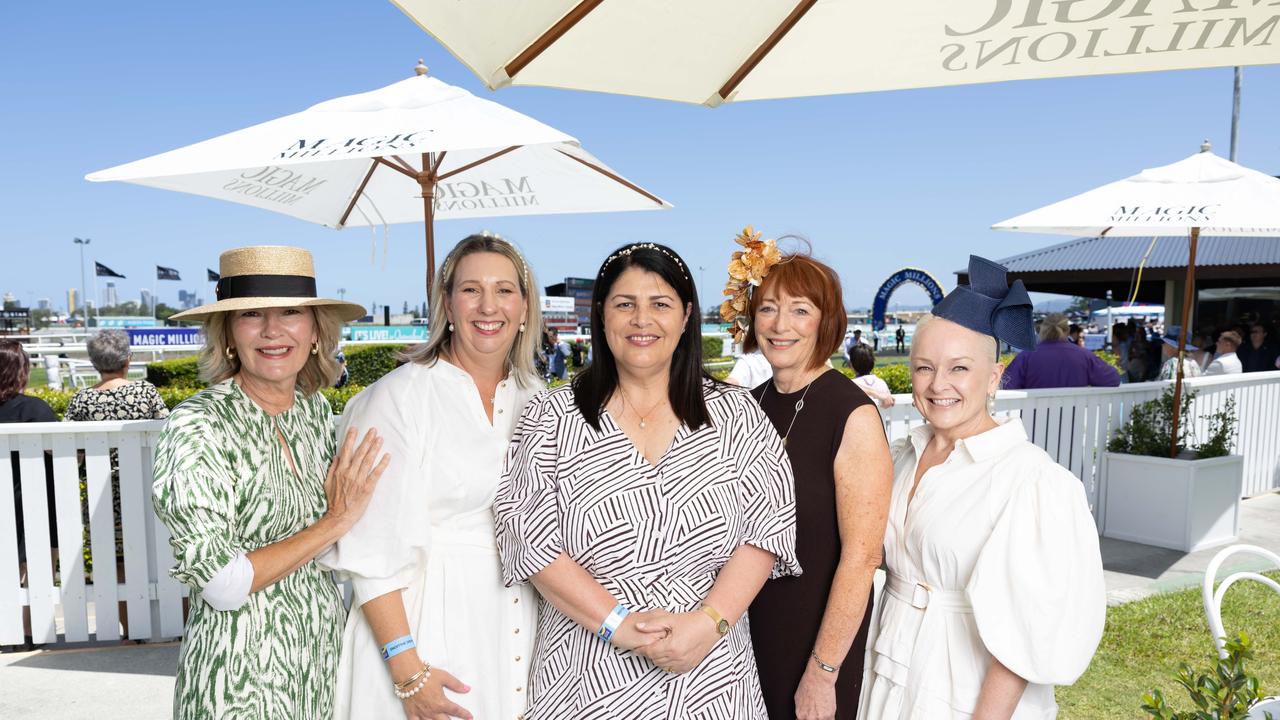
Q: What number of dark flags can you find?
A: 3